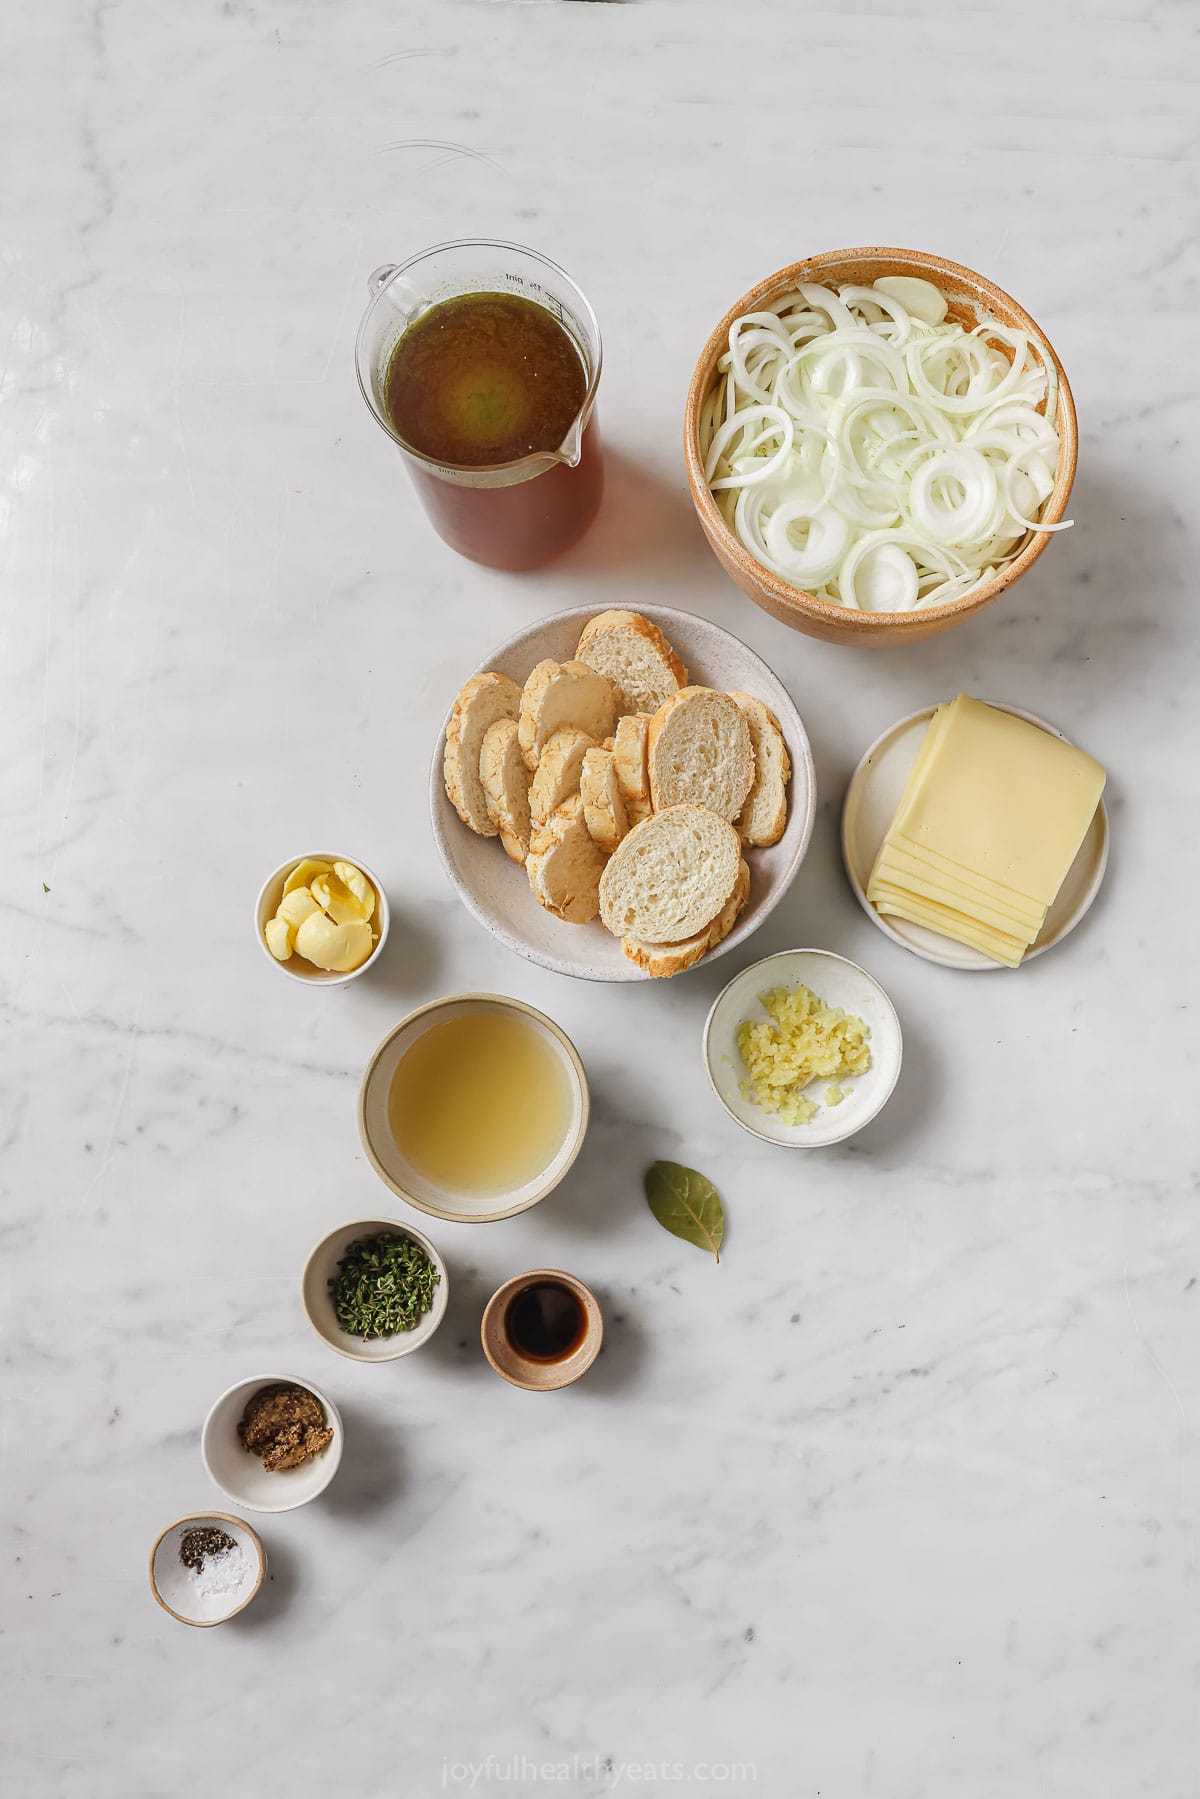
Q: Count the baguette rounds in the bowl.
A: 12